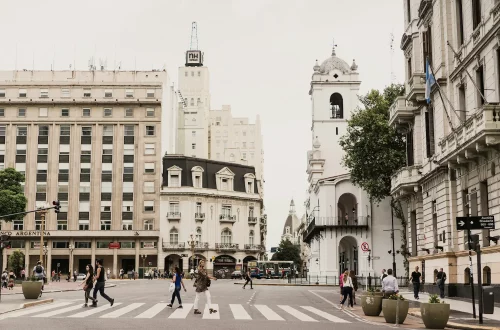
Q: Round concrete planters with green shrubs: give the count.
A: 4